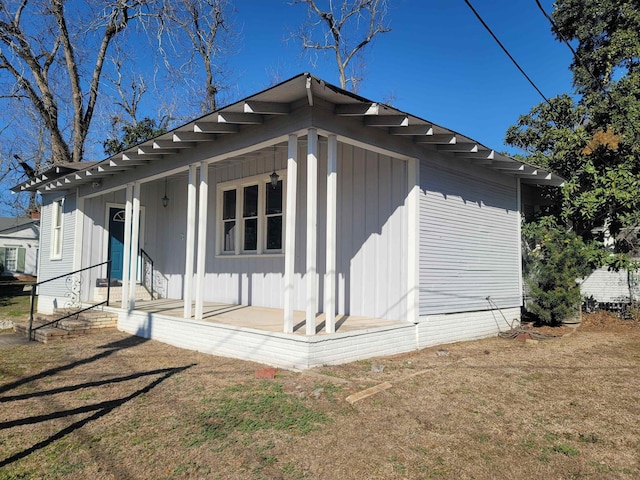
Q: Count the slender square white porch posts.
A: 7